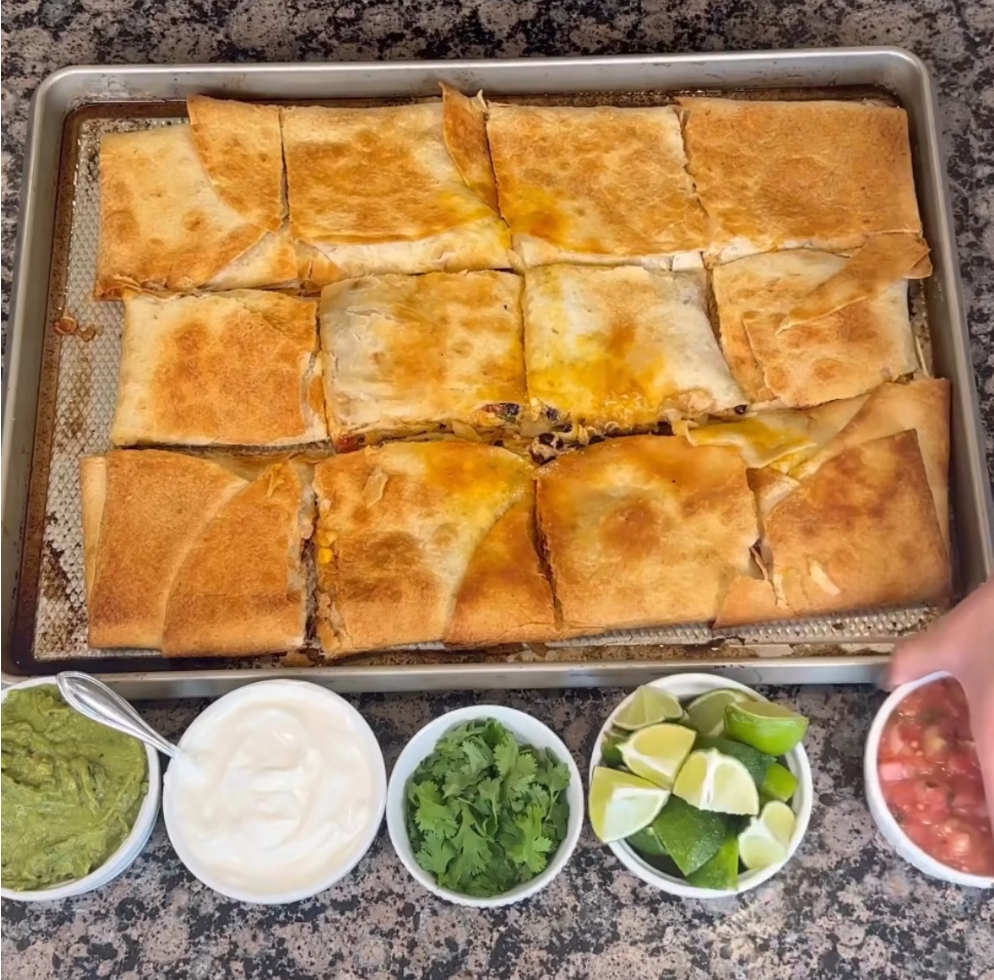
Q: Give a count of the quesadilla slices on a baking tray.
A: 12